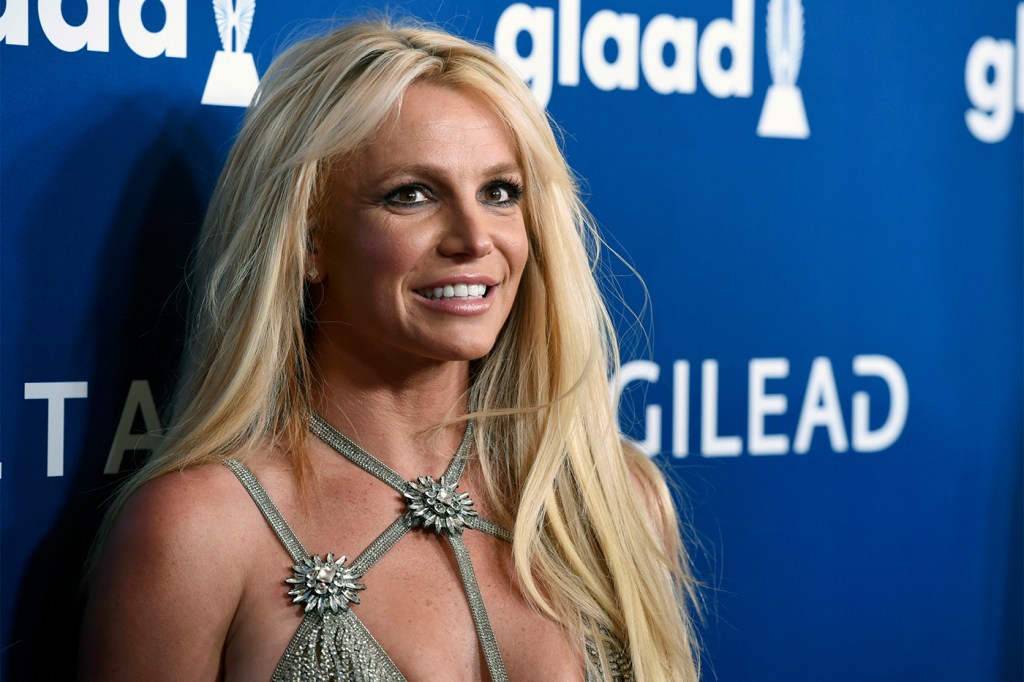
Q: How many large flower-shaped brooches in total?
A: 2